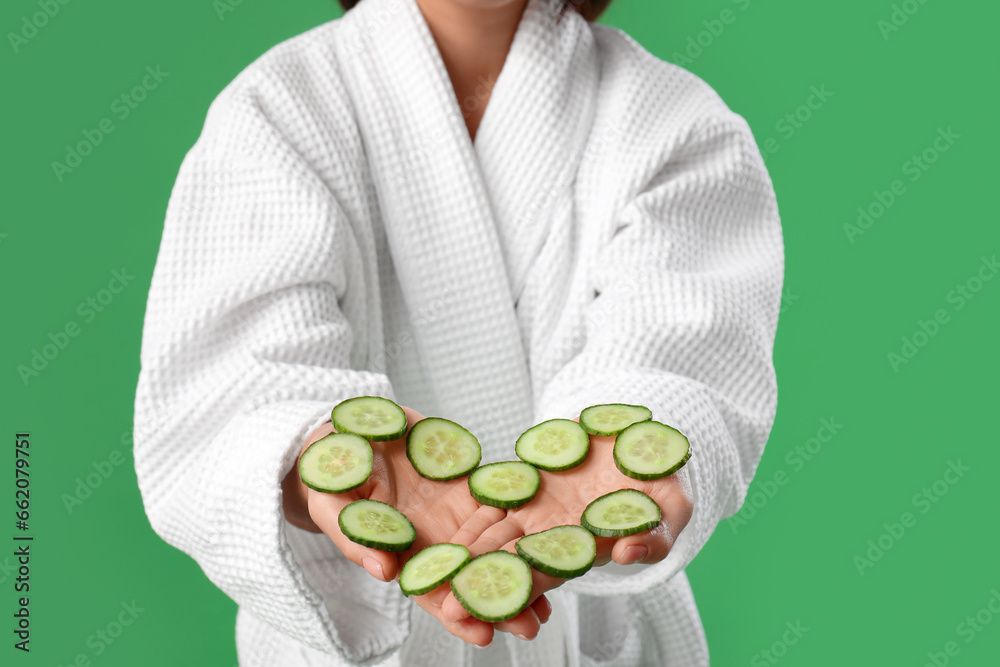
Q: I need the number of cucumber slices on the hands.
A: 12